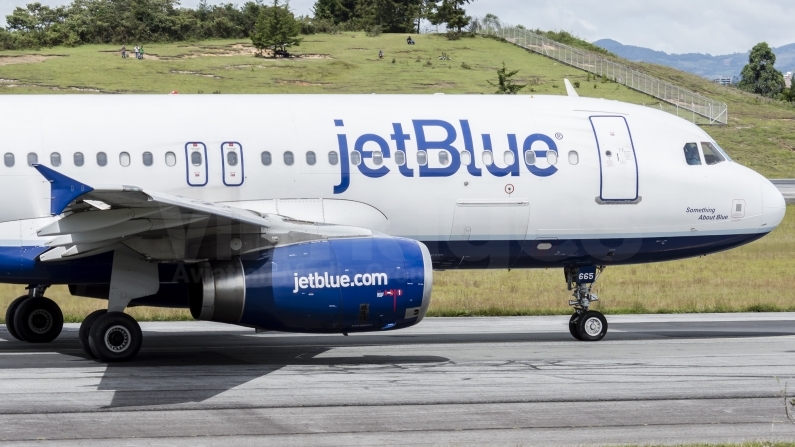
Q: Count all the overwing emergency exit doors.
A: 2